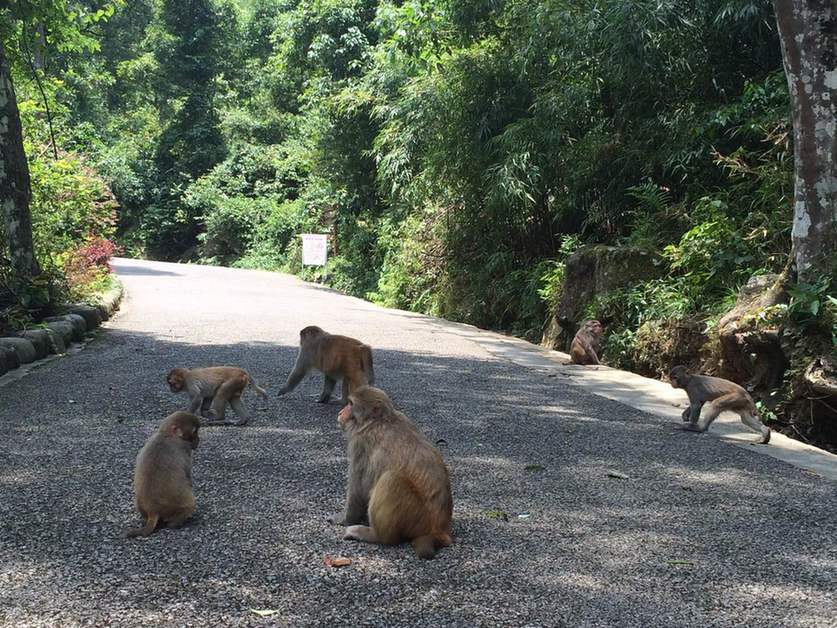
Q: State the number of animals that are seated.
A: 3